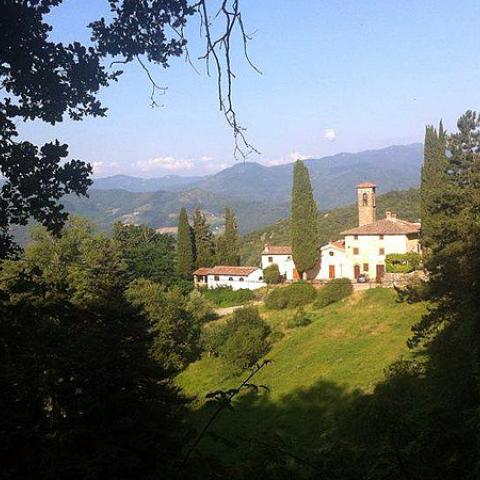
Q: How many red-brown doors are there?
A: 3